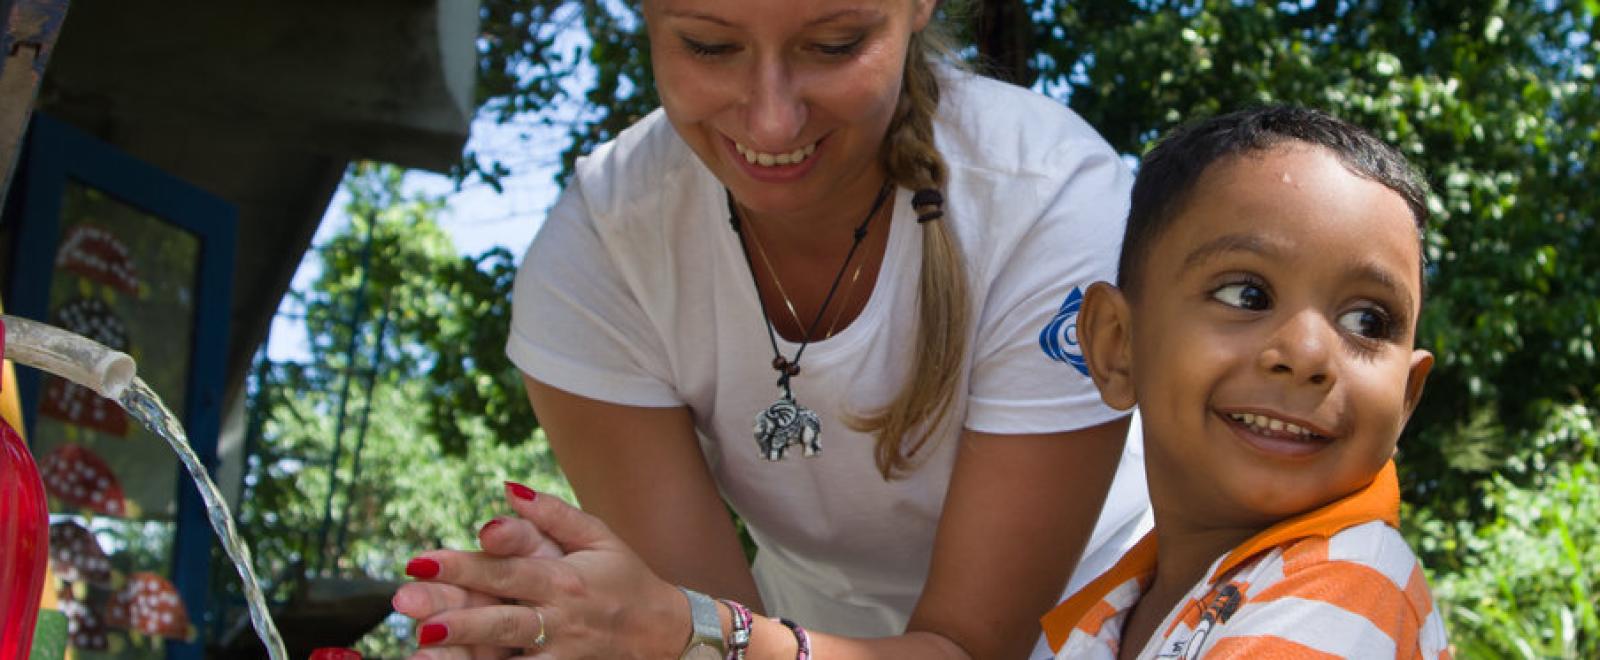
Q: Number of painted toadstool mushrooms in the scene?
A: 7